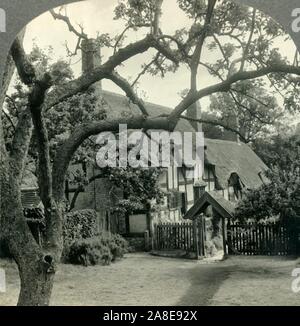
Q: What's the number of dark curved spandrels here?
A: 2